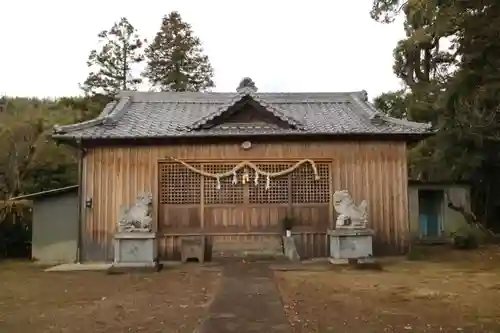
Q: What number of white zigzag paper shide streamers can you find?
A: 4